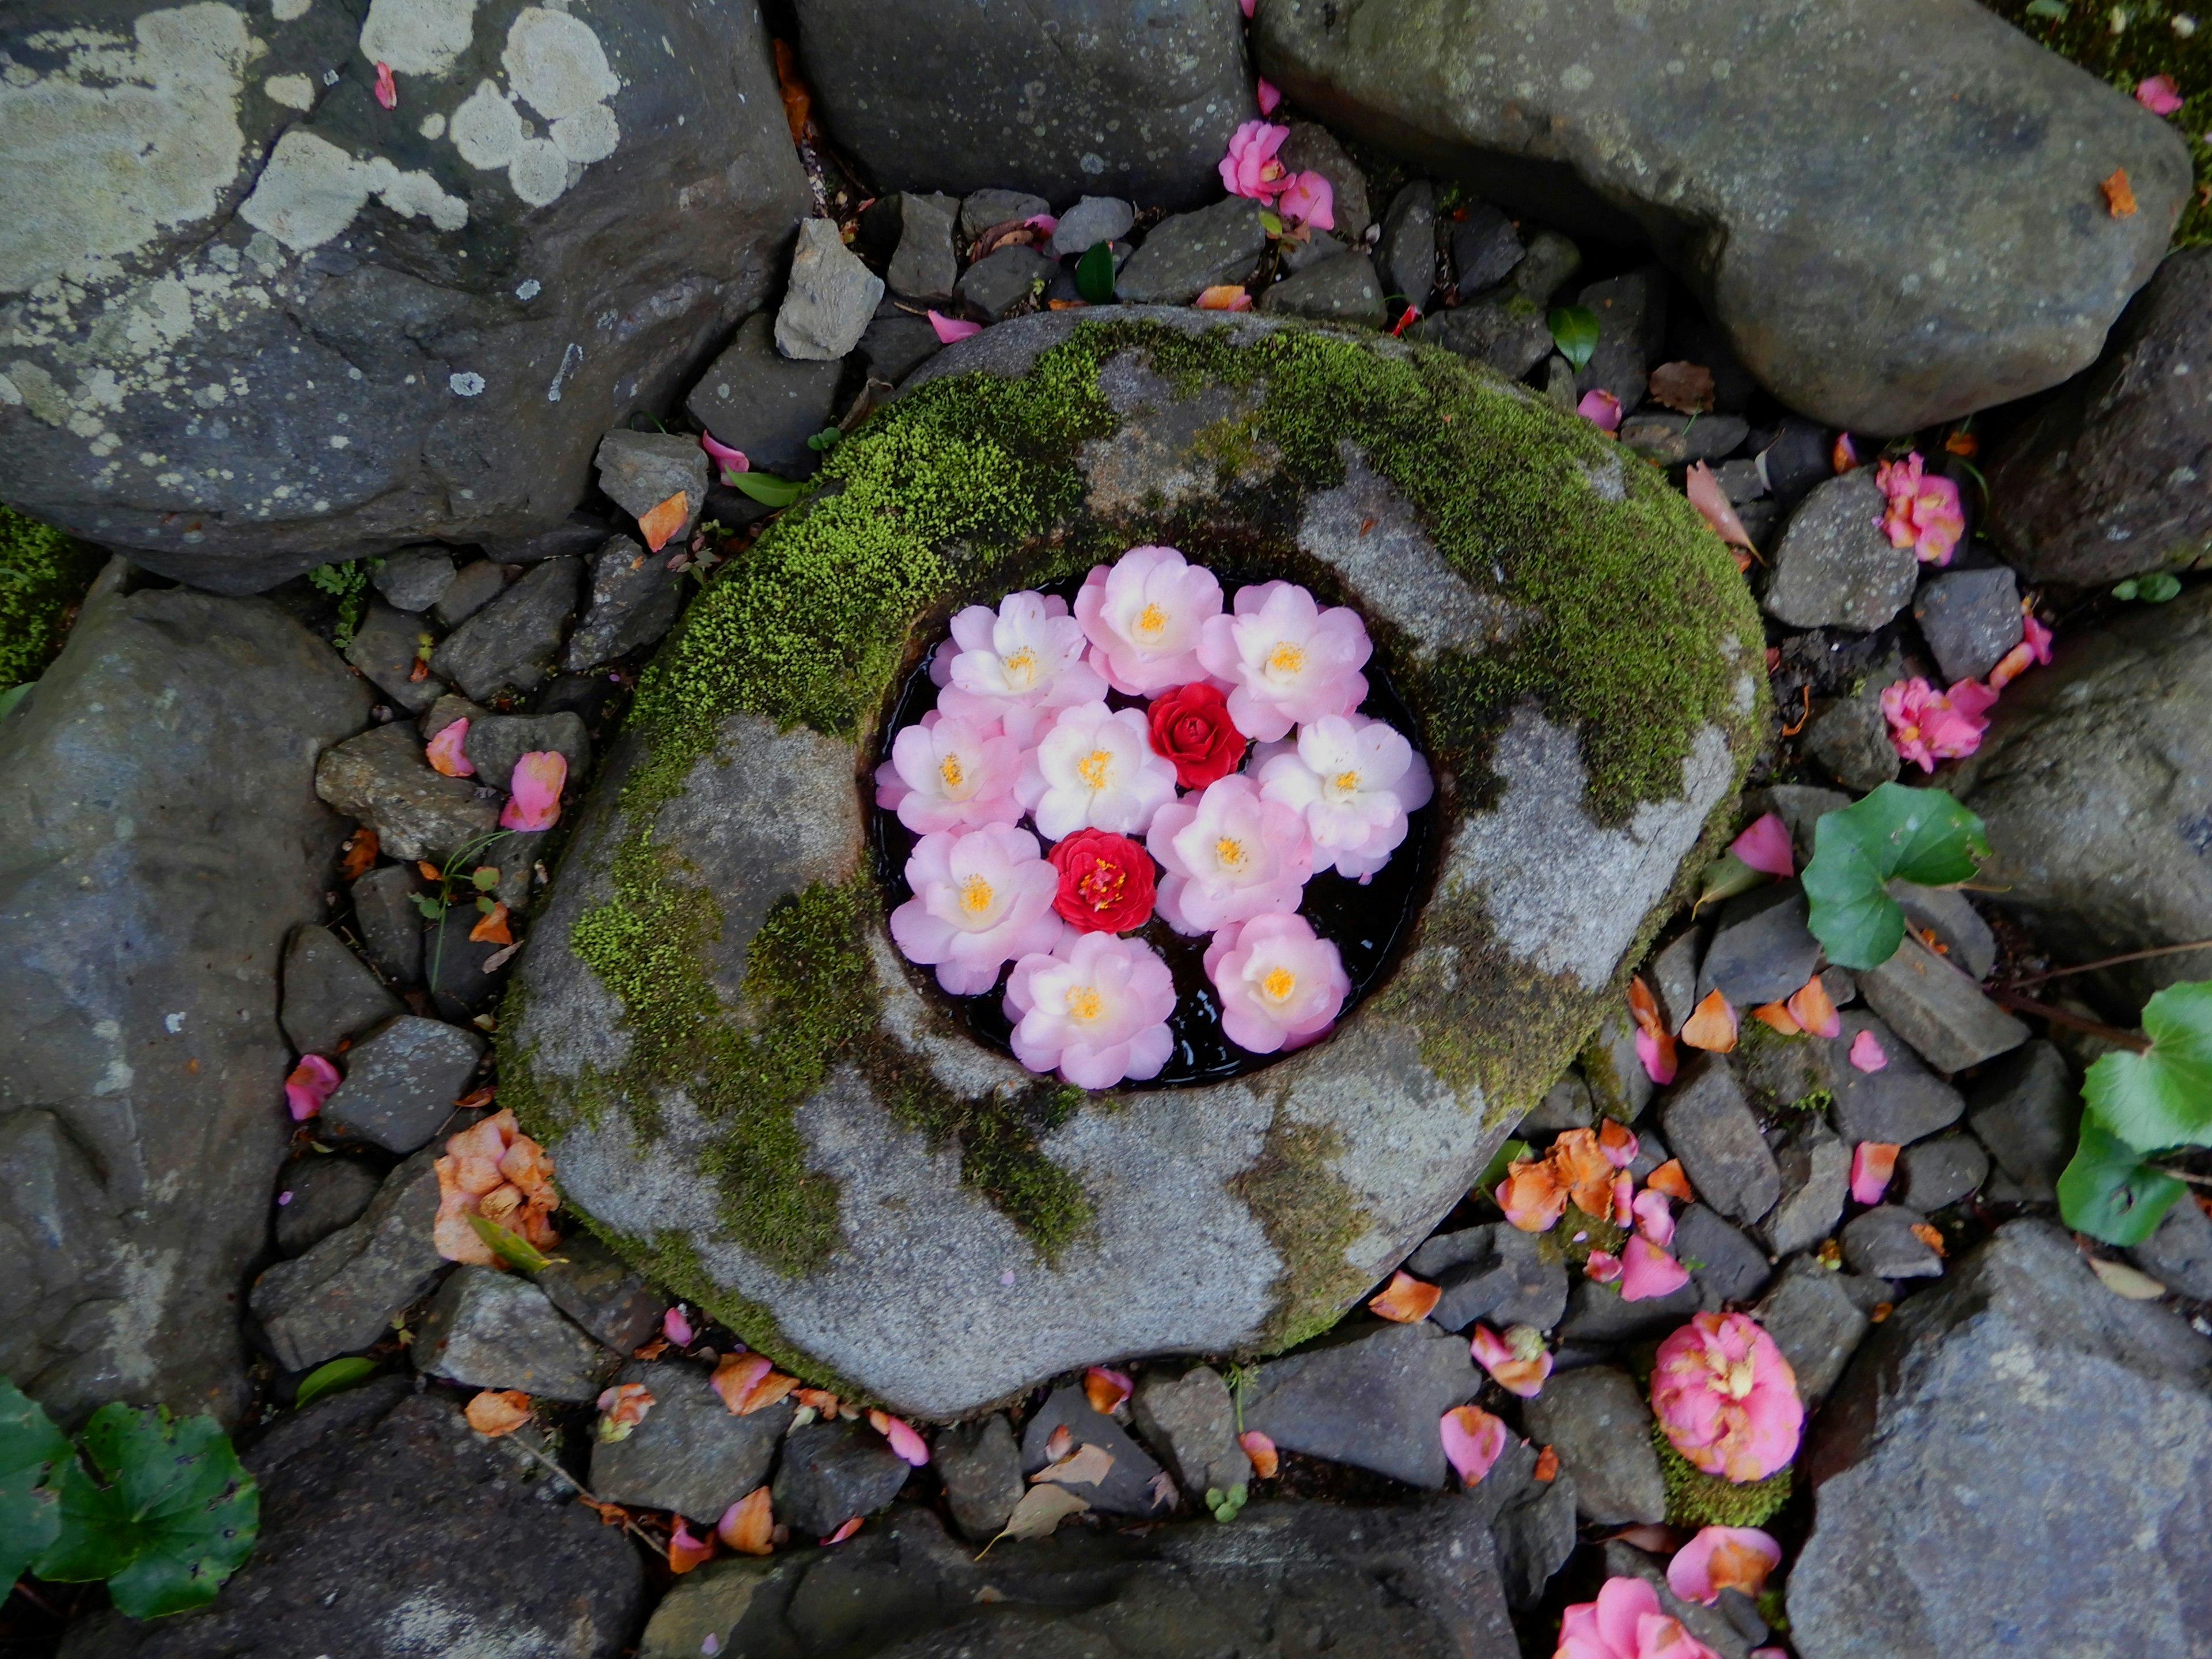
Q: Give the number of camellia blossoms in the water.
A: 12